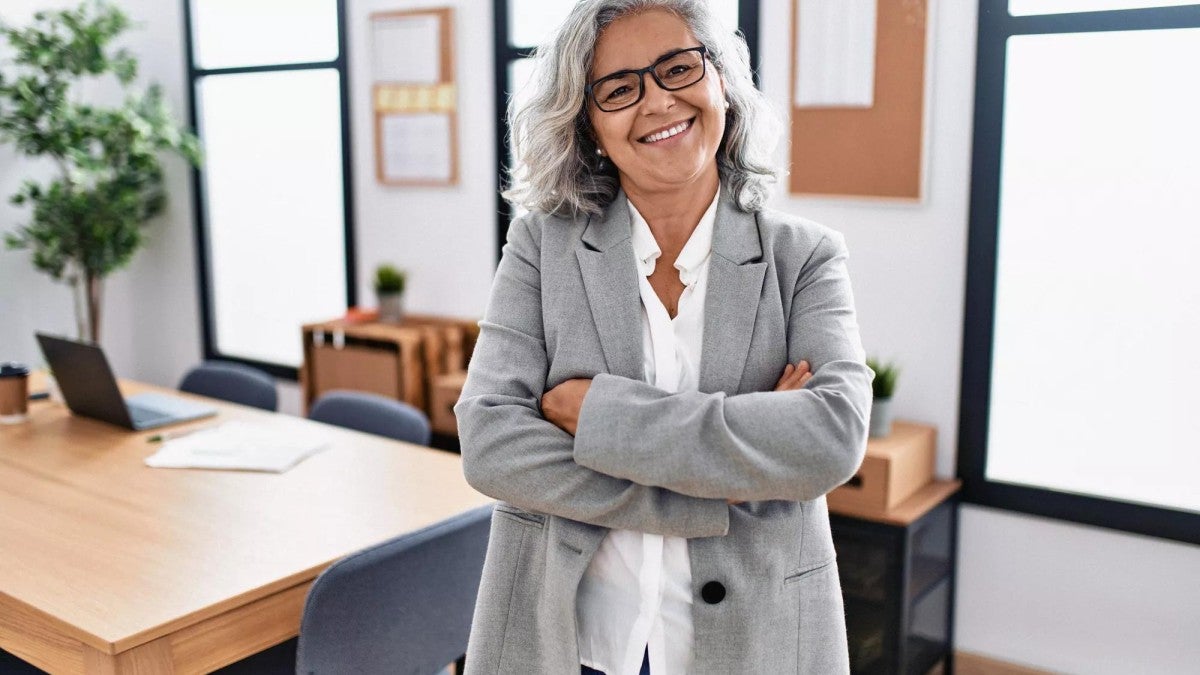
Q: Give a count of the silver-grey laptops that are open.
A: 1